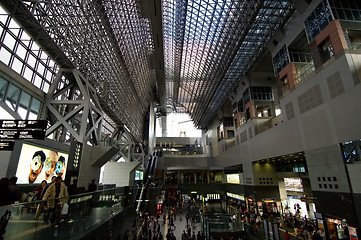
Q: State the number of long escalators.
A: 2